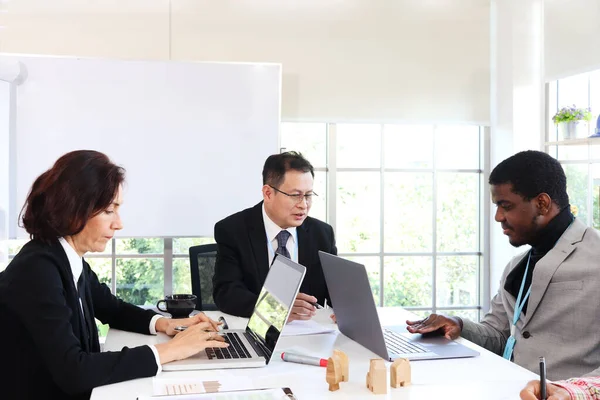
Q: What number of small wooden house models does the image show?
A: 3